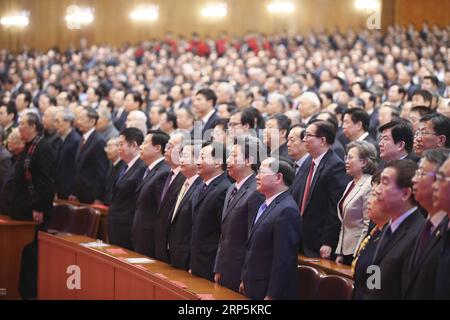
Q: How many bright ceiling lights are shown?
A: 6